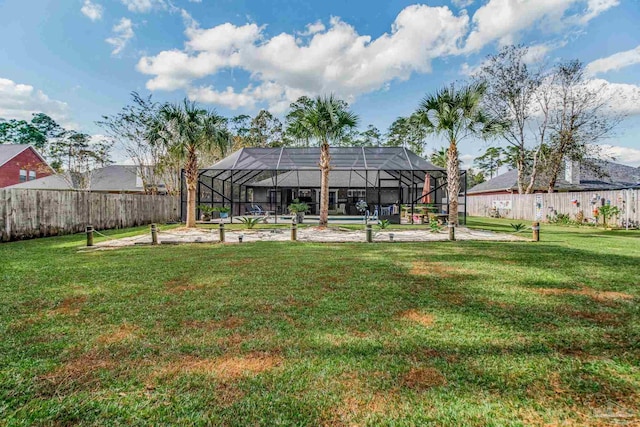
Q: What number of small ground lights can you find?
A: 2